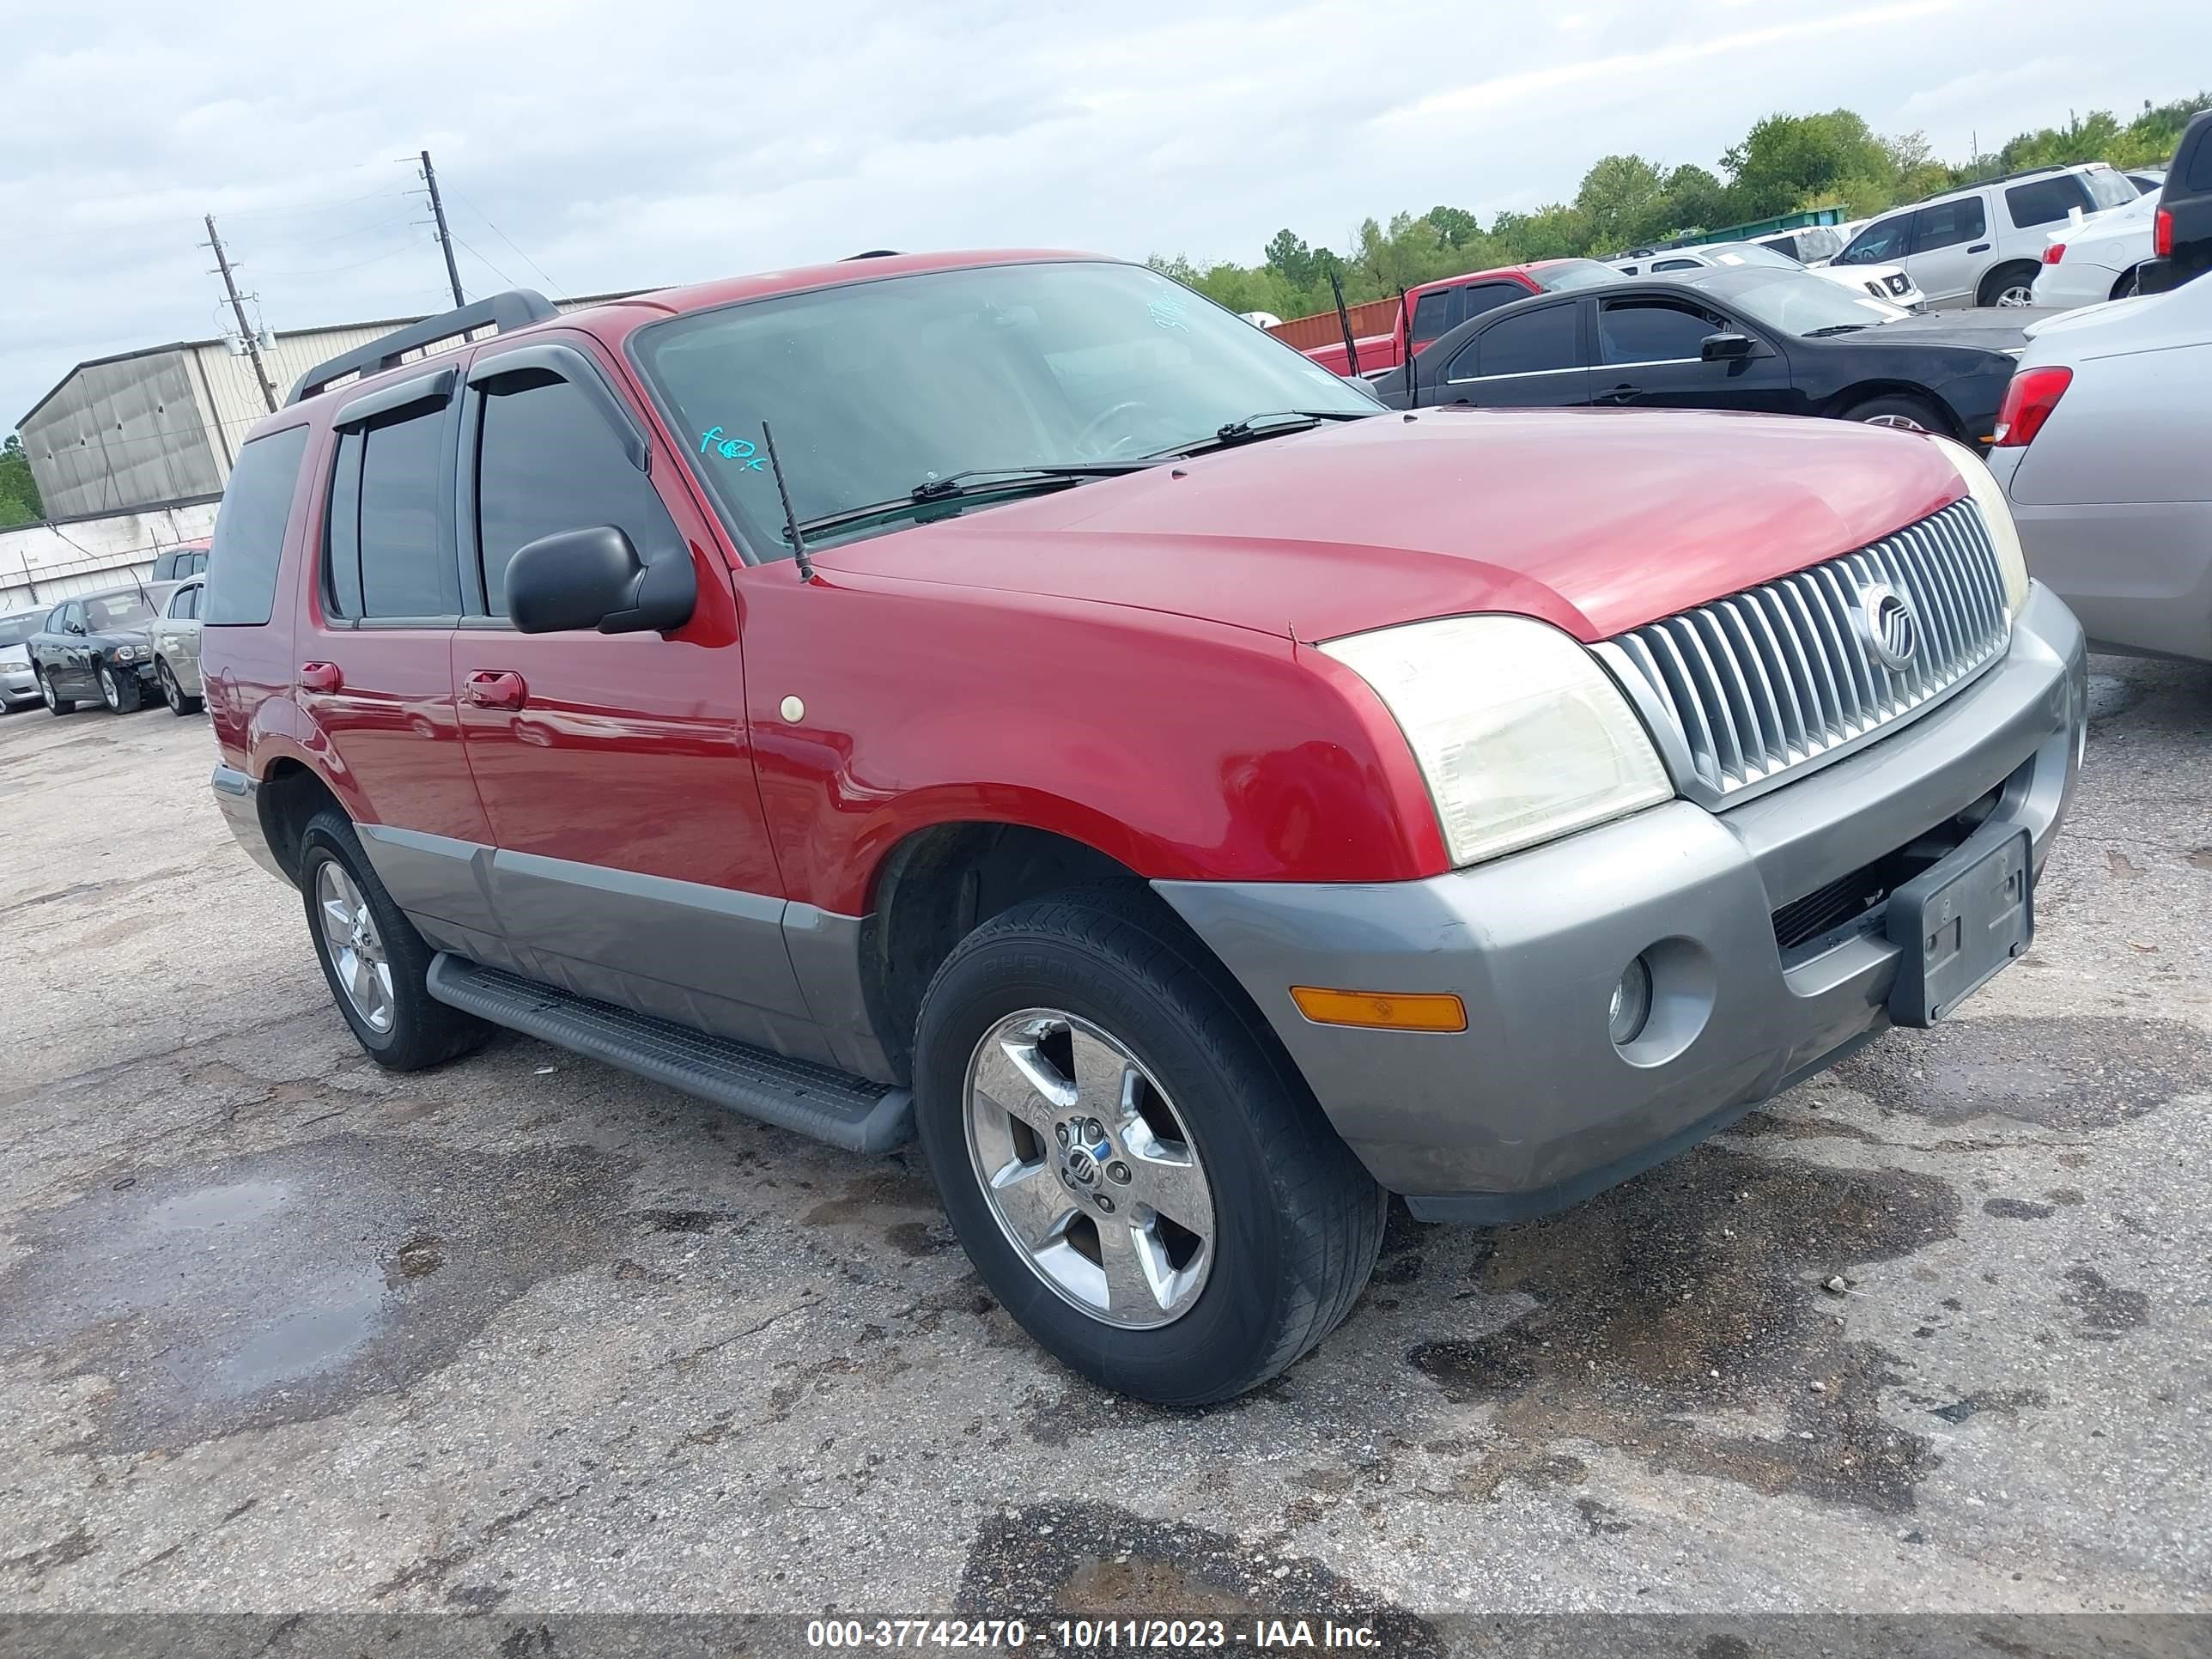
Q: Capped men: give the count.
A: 0